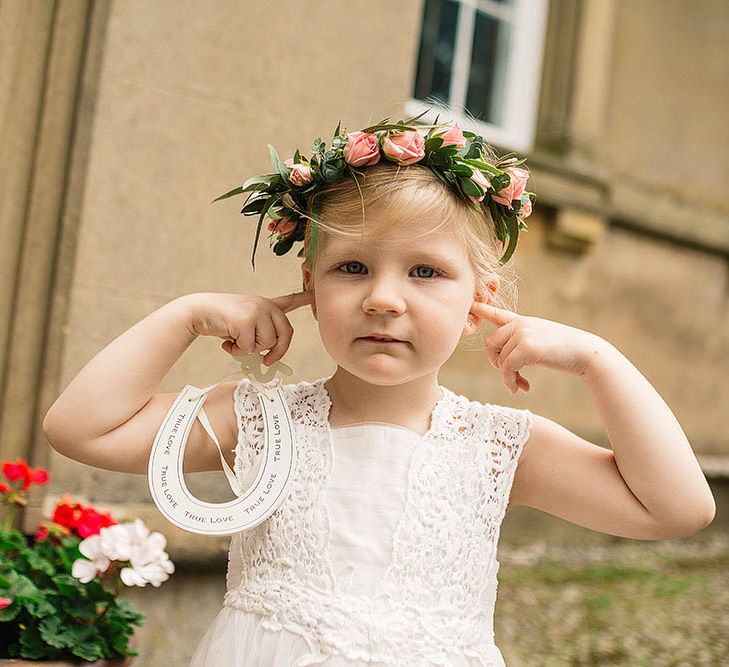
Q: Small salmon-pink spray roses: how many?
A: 8